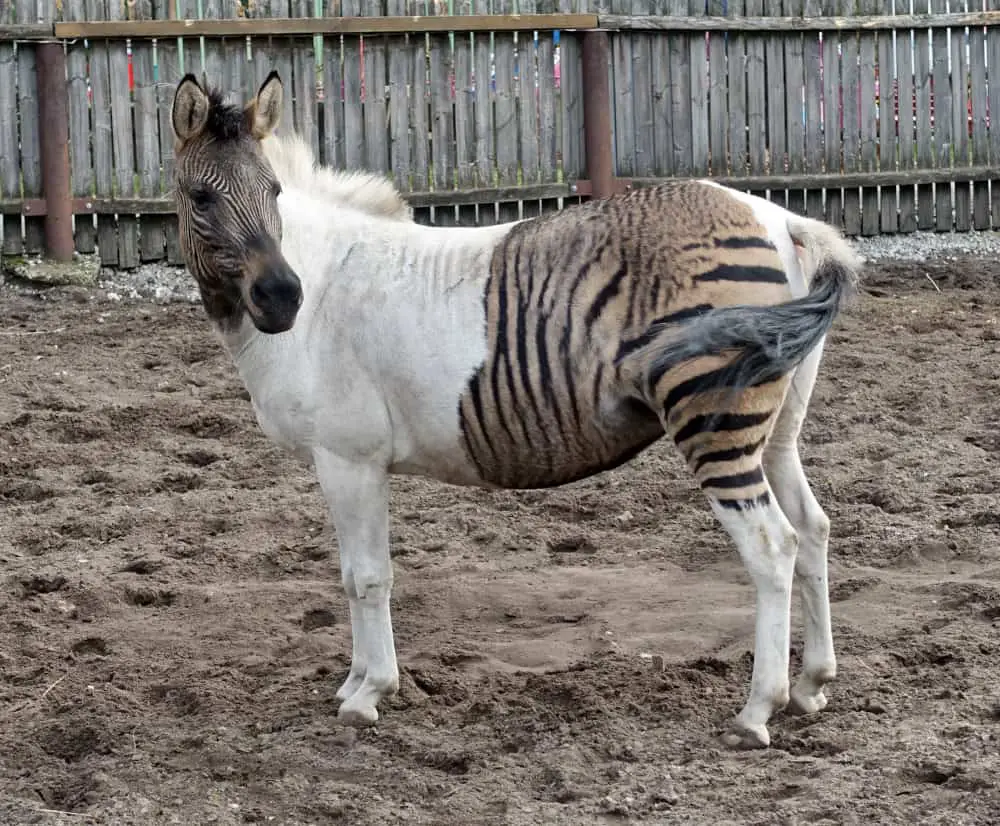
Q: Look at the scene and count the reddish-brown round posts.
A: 2